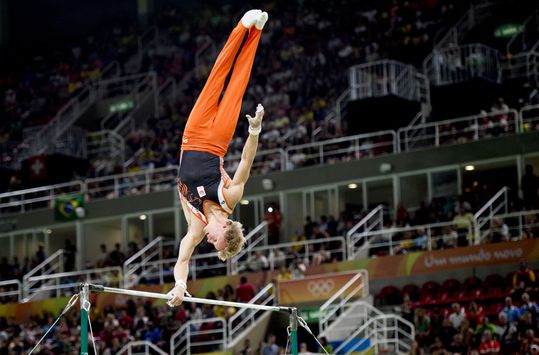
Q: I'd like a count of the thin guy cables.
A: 4